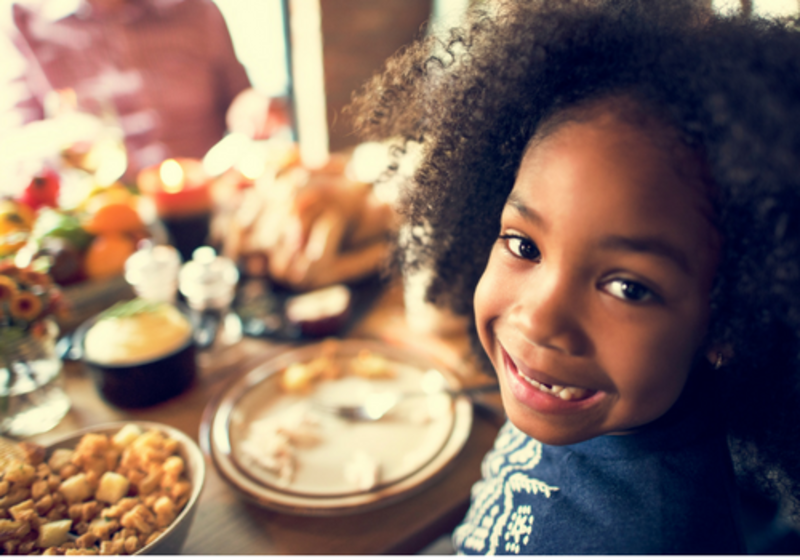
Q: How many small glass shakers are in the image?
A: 2